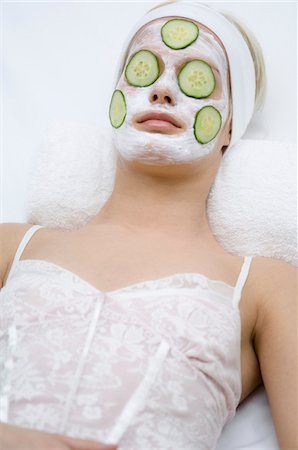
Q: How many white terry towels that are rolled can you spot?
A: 1